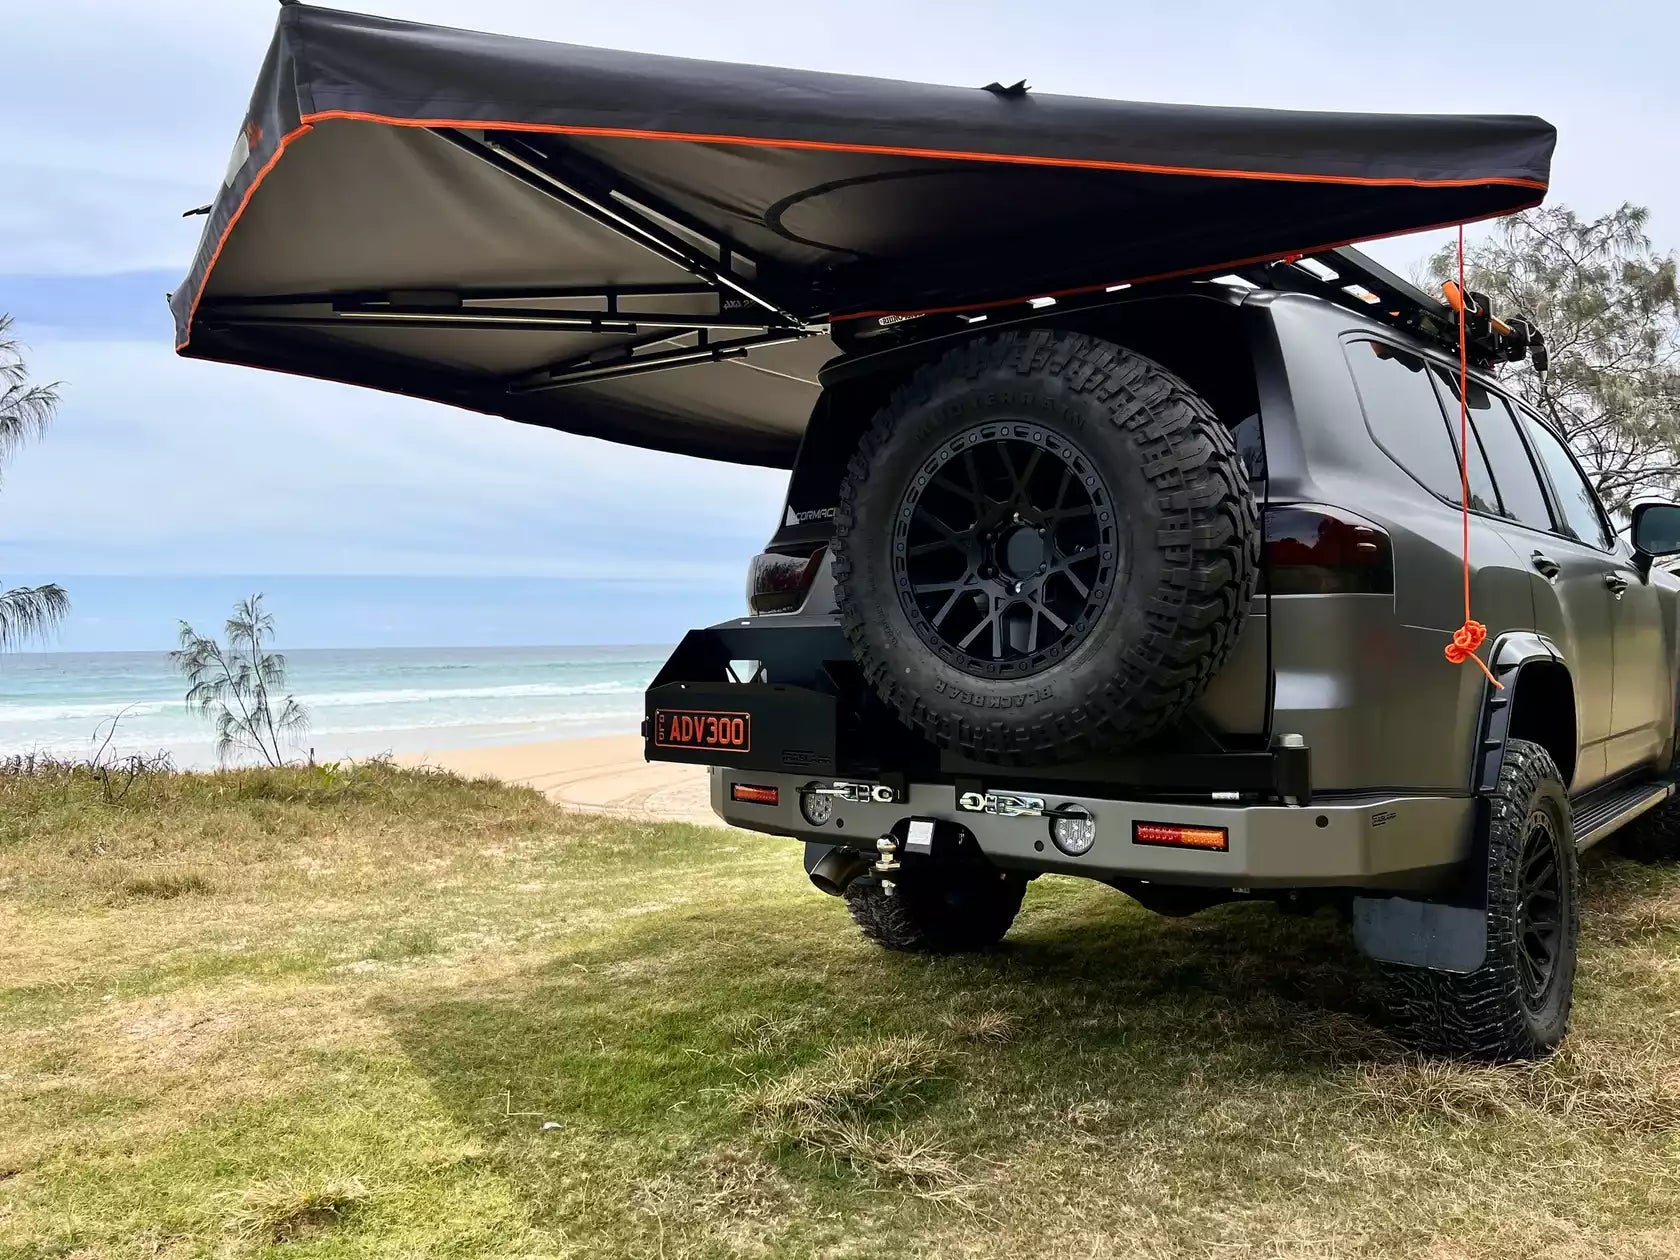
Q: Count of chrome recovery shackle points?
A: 2